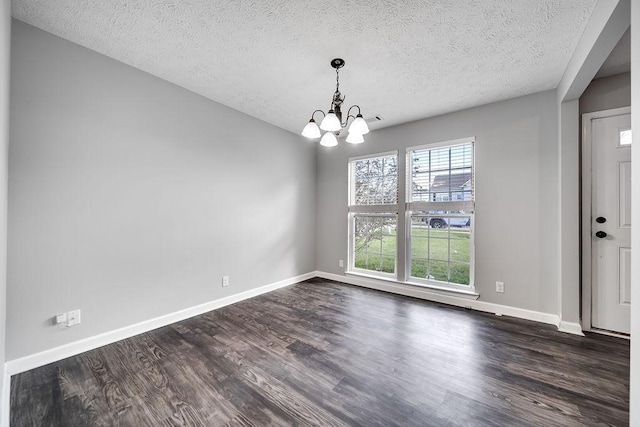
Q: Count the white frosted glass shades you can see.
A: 5